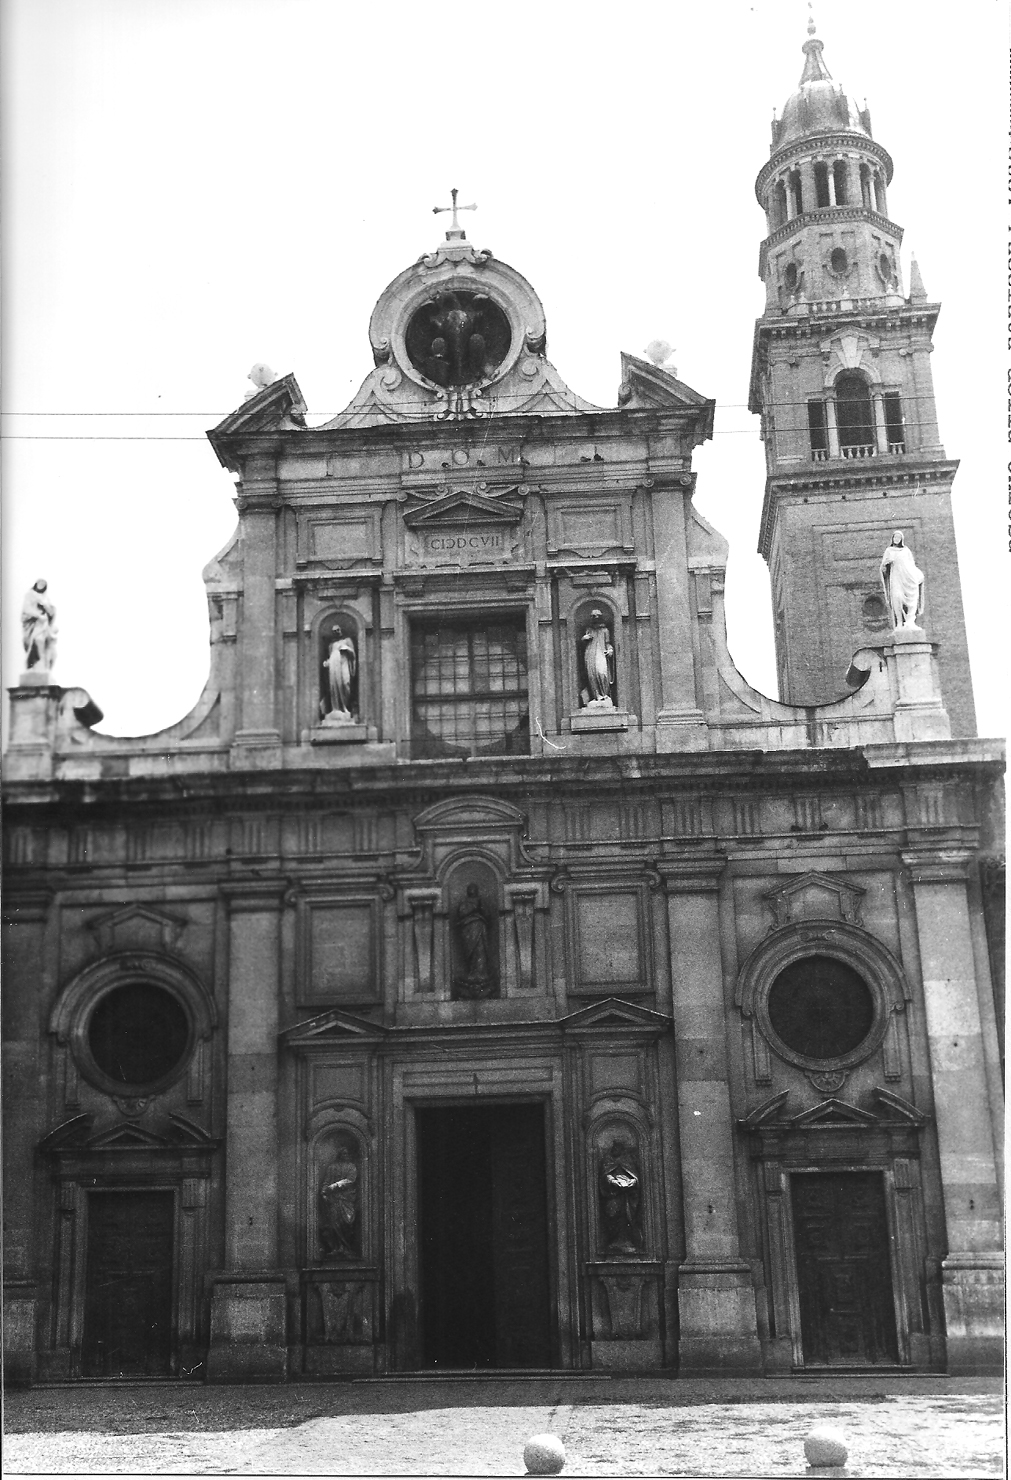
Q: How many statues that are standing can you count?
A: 7